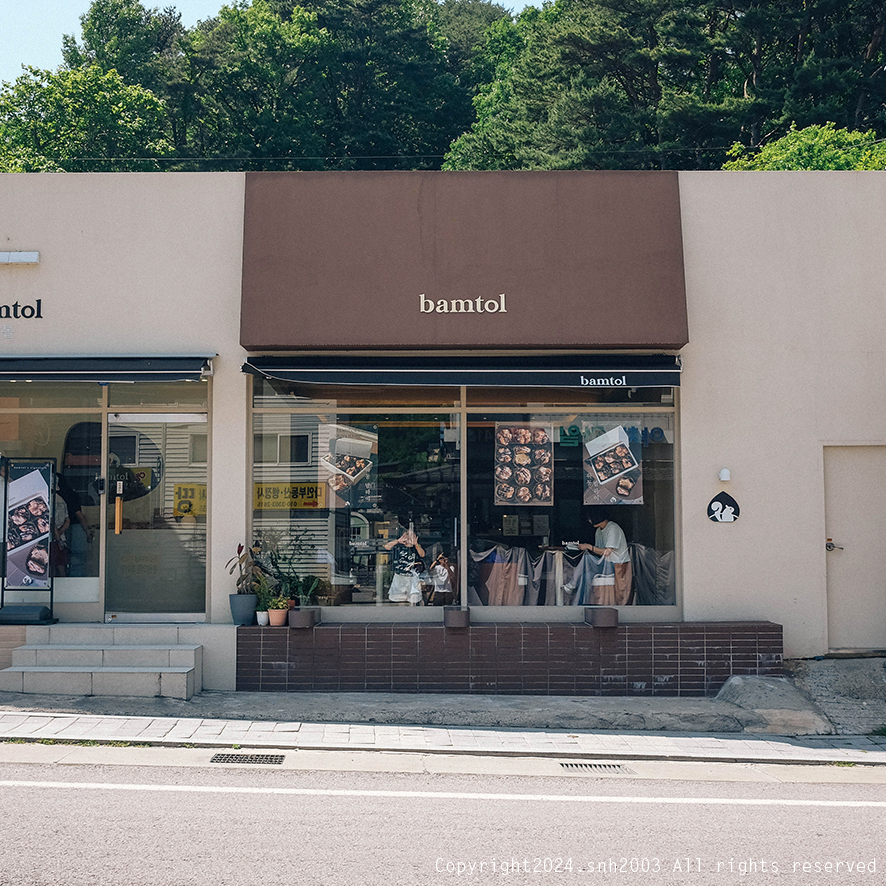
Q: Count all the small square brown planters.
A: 3